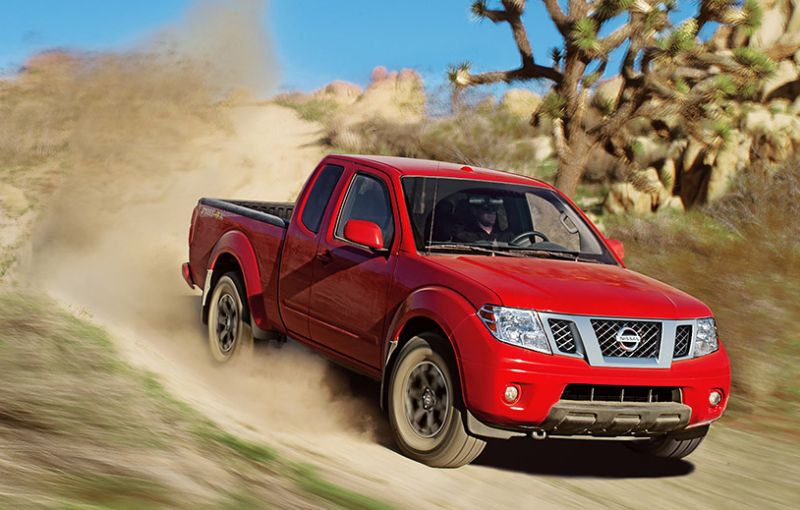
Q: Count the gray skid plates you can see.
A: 1